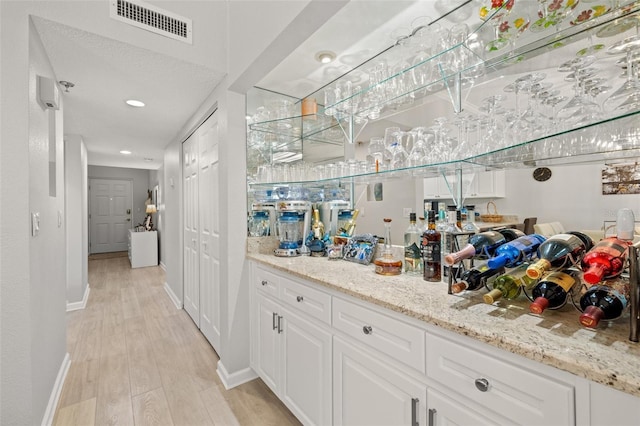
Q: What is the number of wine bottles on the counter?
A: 8